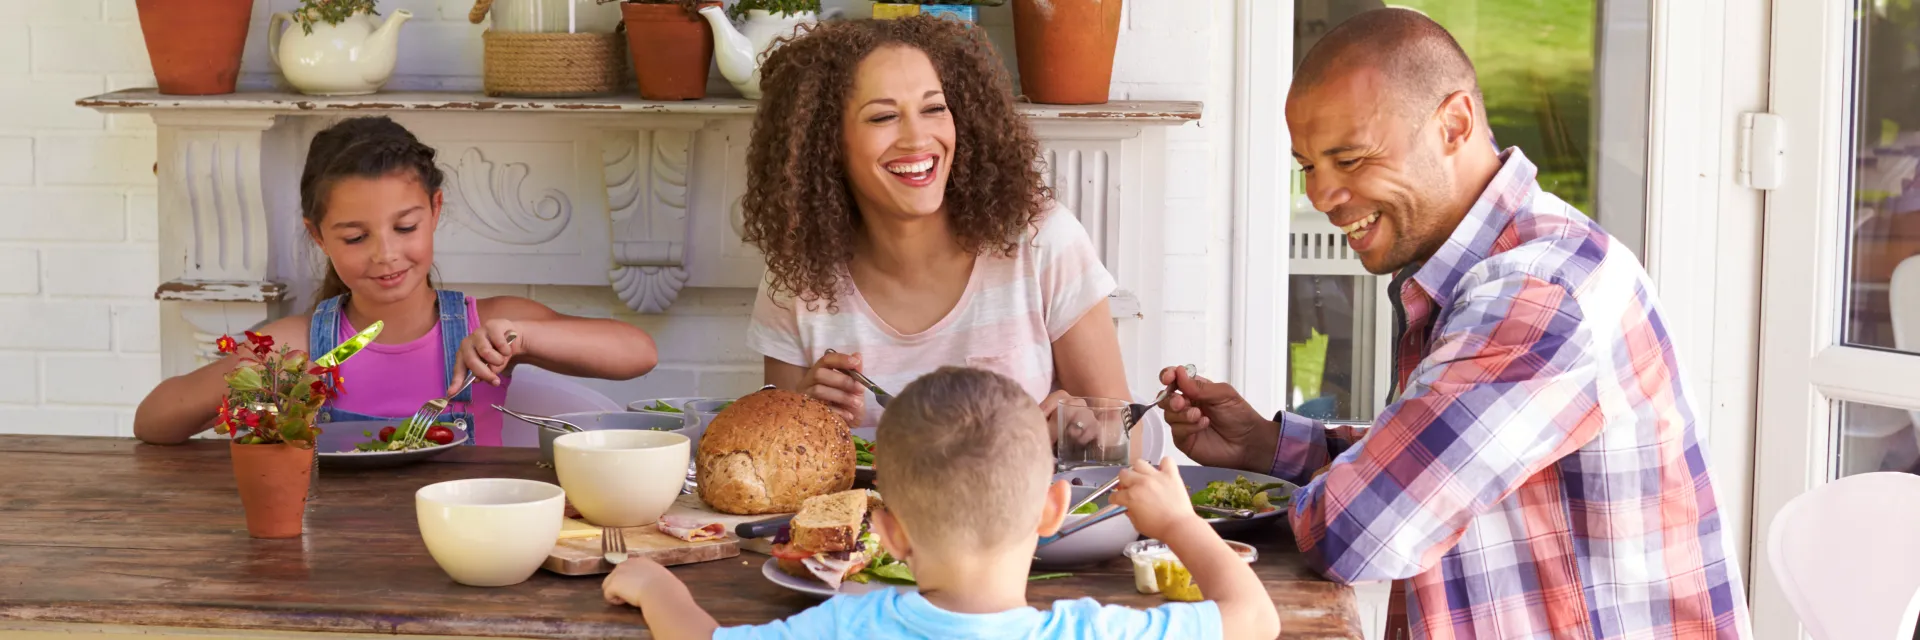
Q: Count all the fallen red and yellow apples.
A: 0